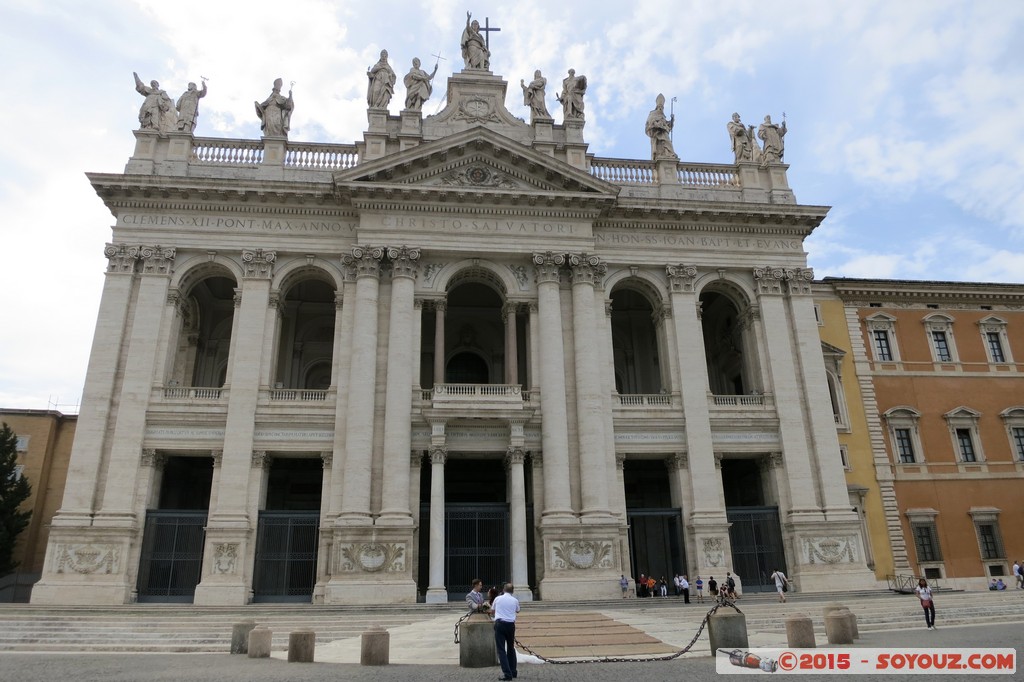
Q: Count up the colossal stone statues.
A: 11